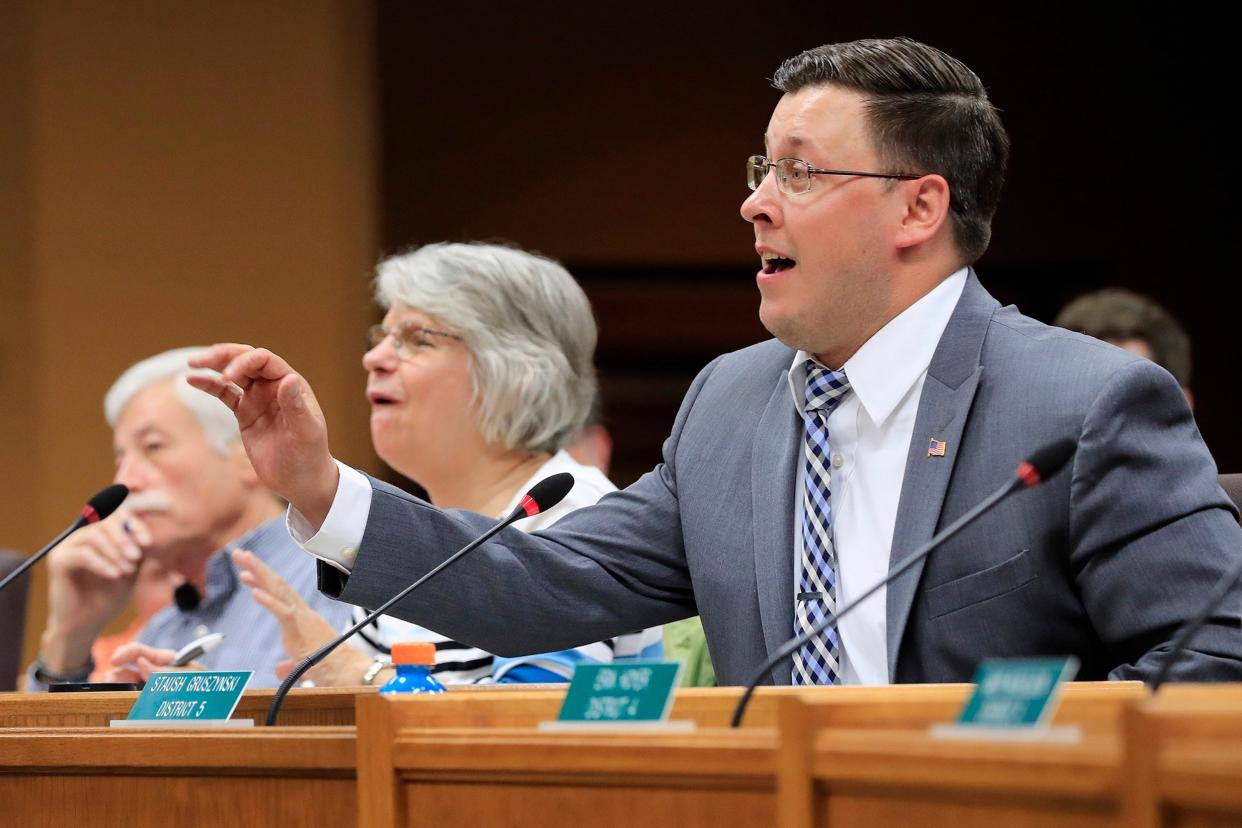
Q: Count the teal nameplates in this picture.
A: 3